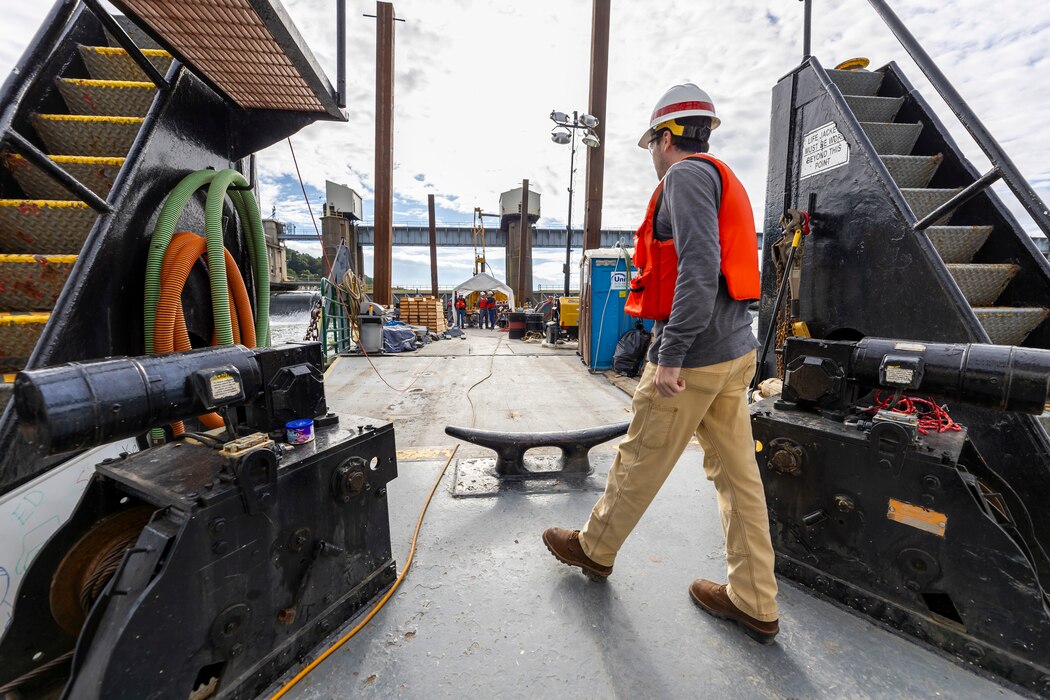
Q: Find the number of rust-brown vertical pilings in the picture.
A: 4